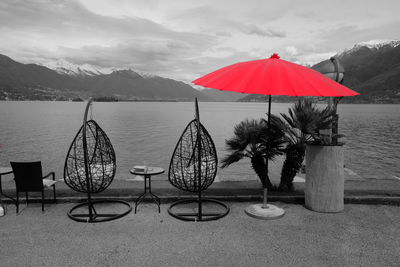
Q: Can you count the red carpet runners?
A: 0